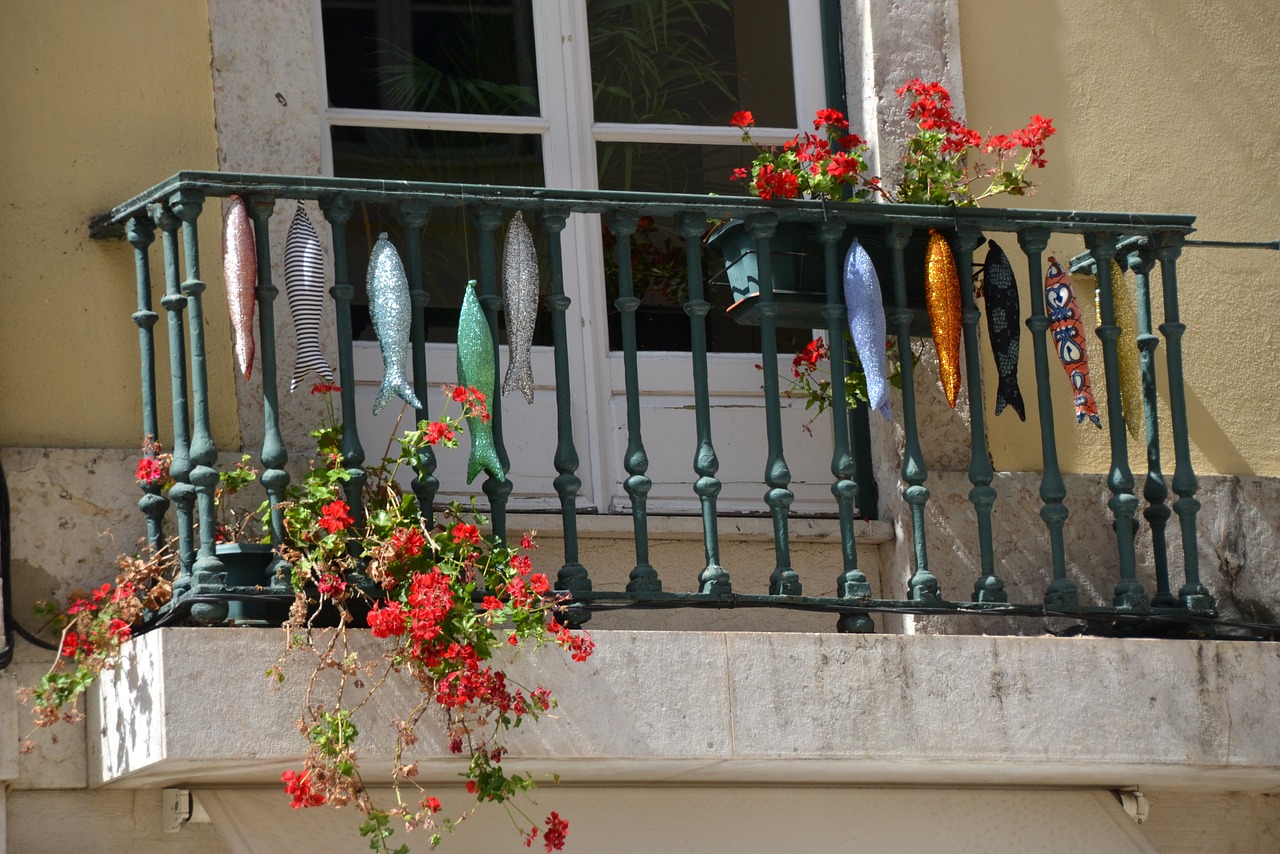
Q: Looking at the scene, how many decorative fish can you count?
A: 10